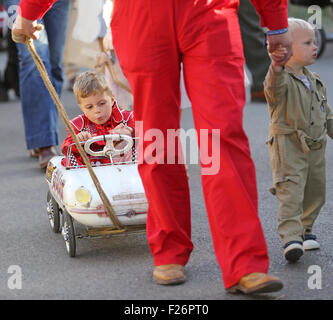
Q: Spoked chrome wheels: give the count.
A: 2